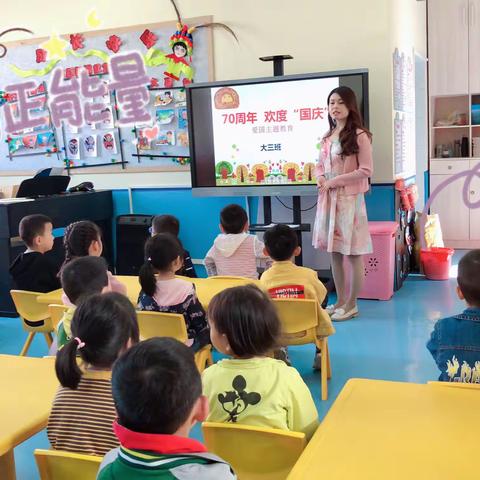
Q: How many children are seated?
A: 11